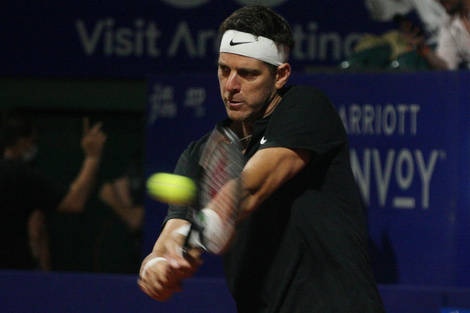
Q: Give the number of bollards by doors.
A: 0